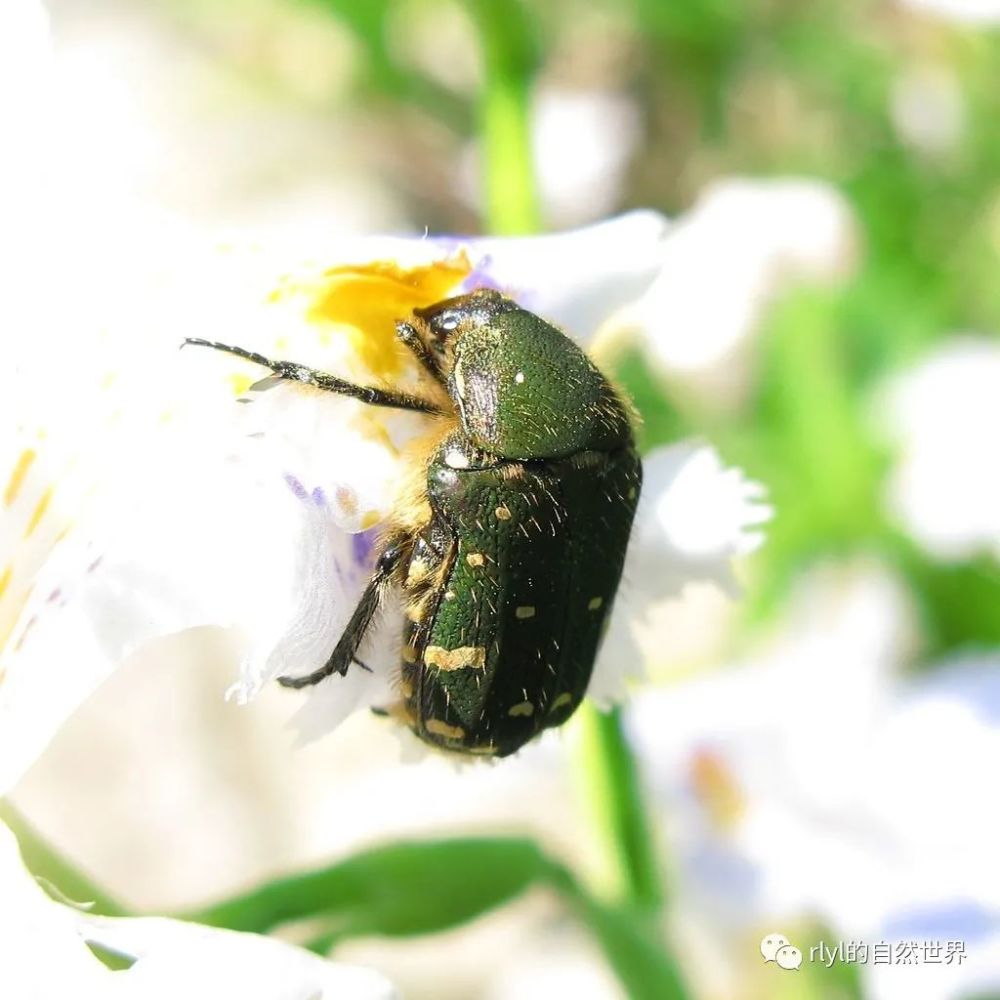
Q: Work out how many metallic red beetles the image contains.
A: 0